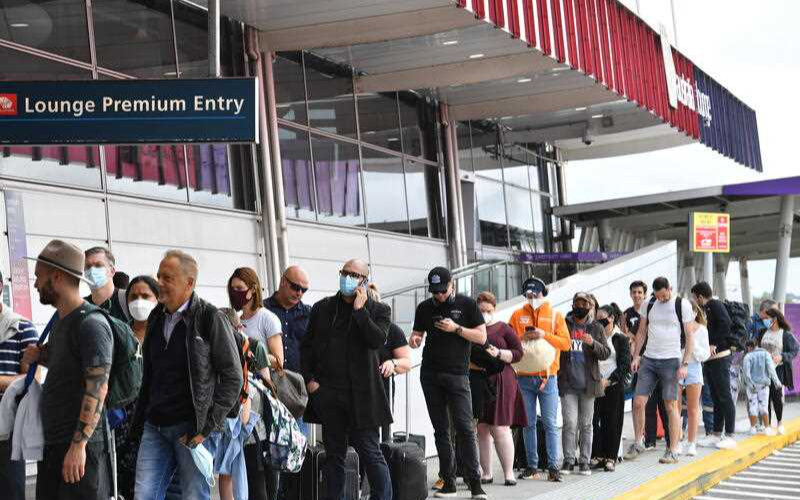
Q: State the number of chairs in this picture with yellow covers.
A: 0